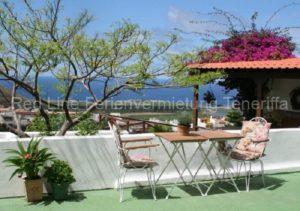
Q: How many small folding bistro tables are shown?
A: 2